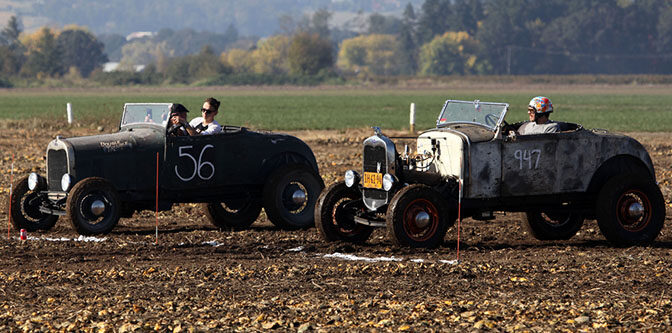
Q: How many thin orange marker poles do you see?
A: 3